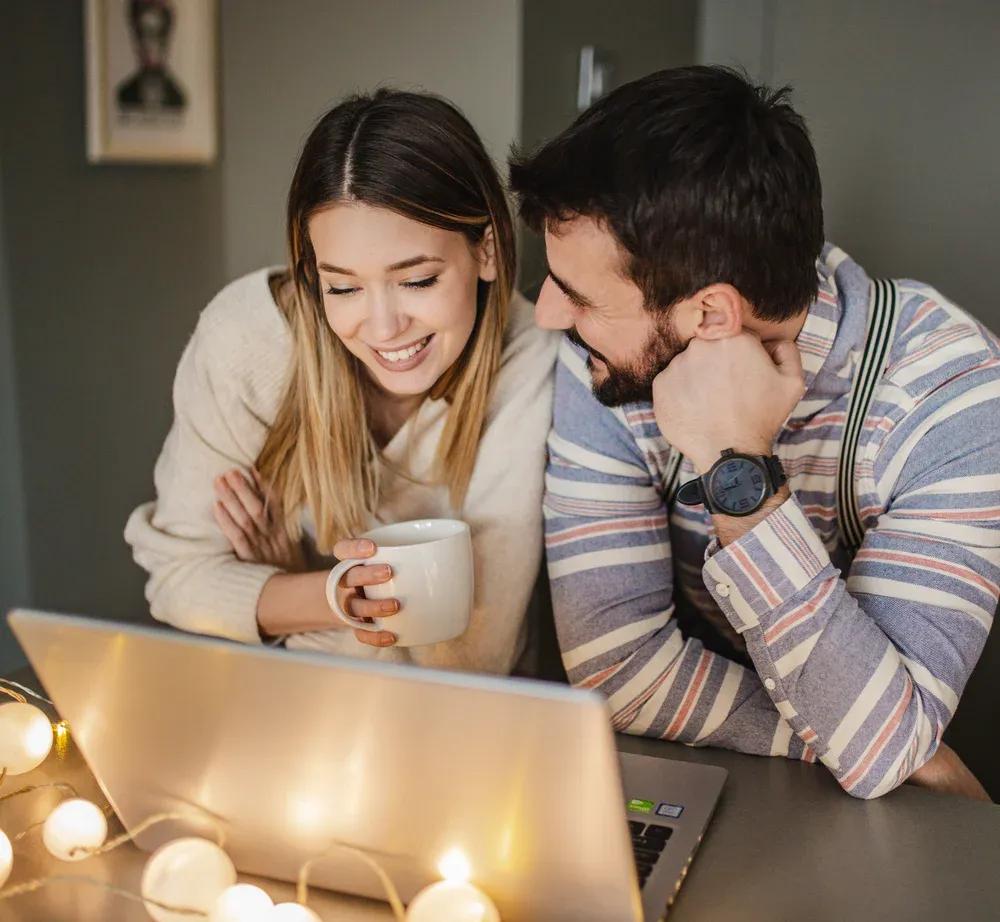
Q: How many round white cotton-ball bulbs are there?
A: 7